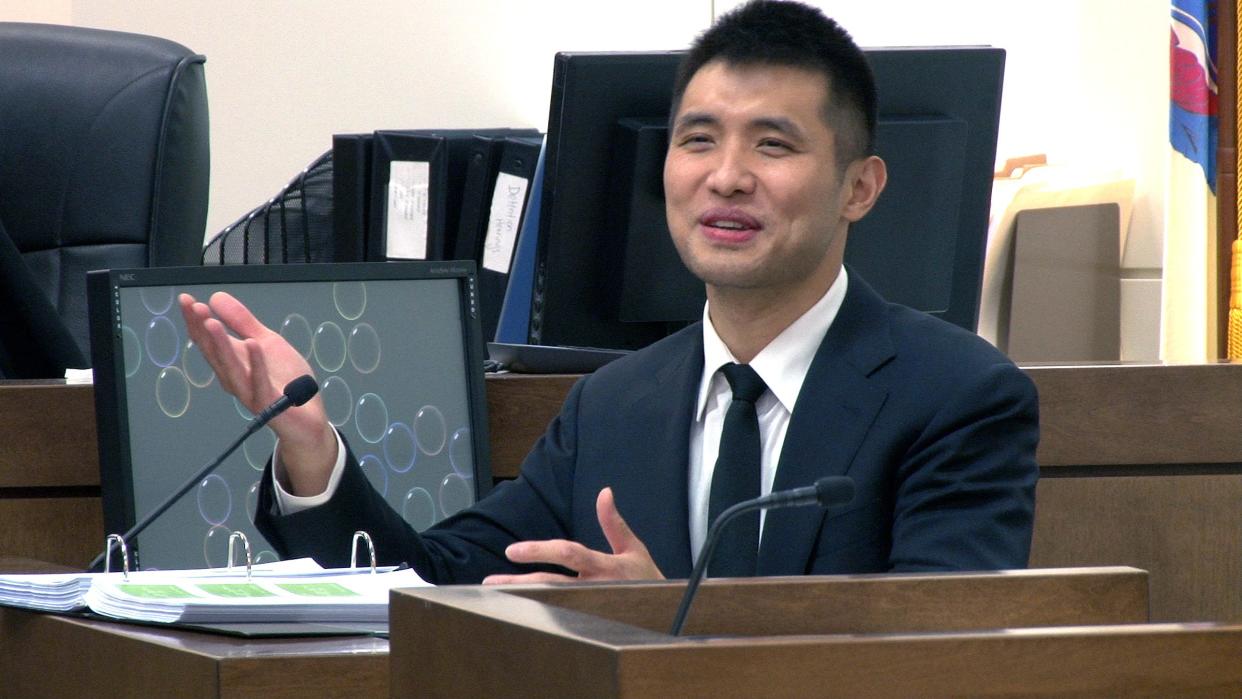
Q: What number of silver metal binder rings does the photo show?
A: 3